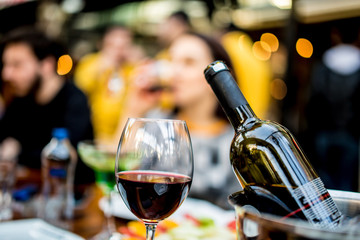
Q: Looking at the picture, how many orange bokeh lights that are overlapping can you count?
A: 2